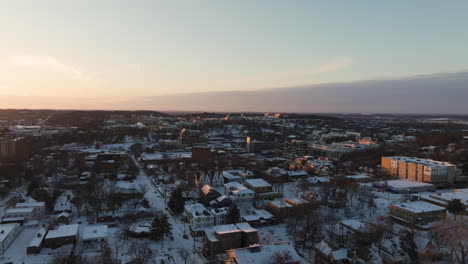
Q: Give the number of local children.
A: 0